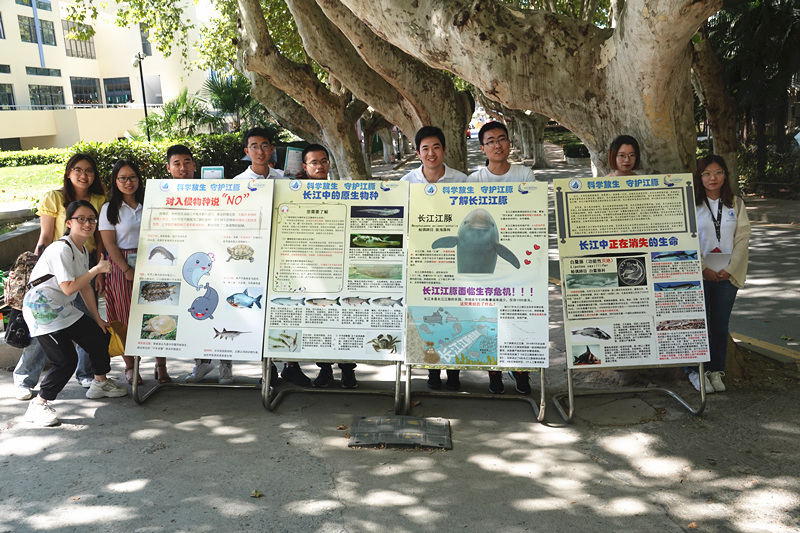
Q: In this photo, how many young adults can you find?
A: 10